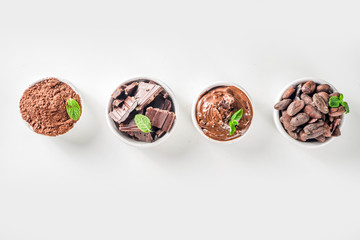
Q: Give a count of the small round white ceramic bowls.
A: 4